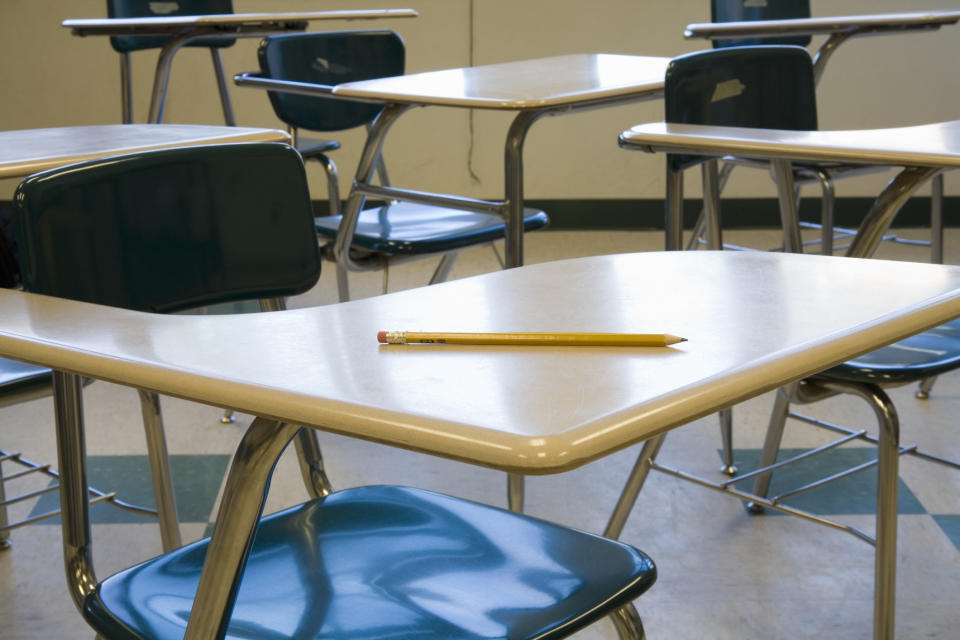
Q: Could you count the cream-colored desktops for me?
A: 6